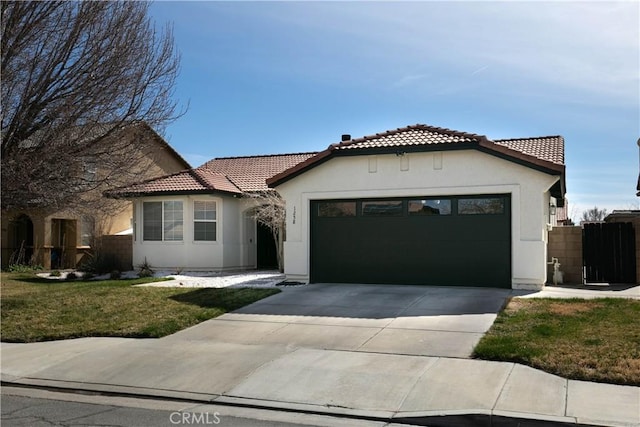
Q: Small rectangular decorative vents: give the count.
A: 3